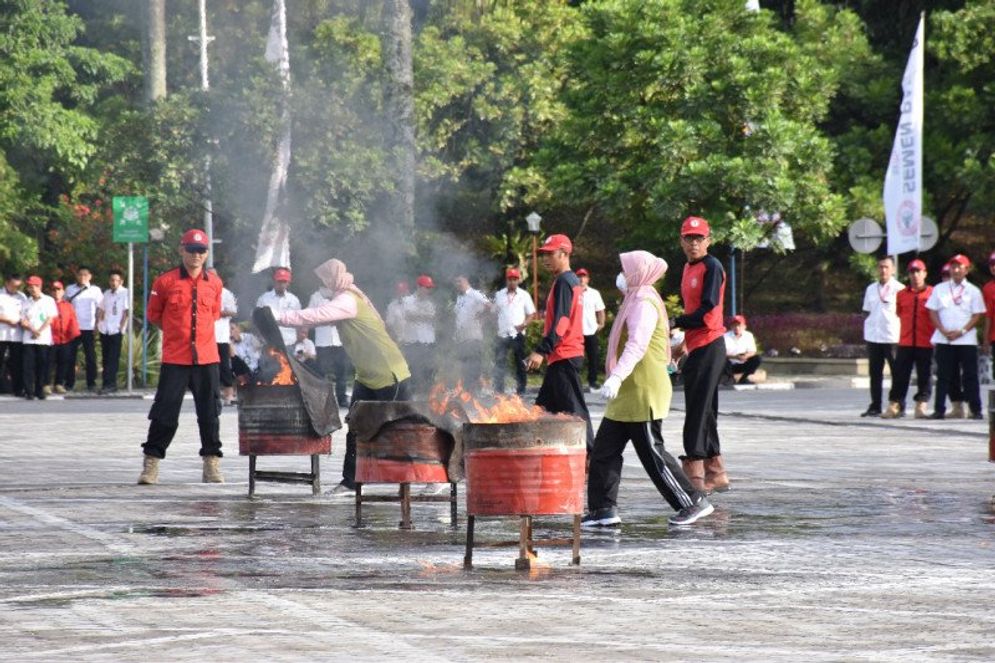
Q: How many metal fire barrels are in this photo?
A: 3